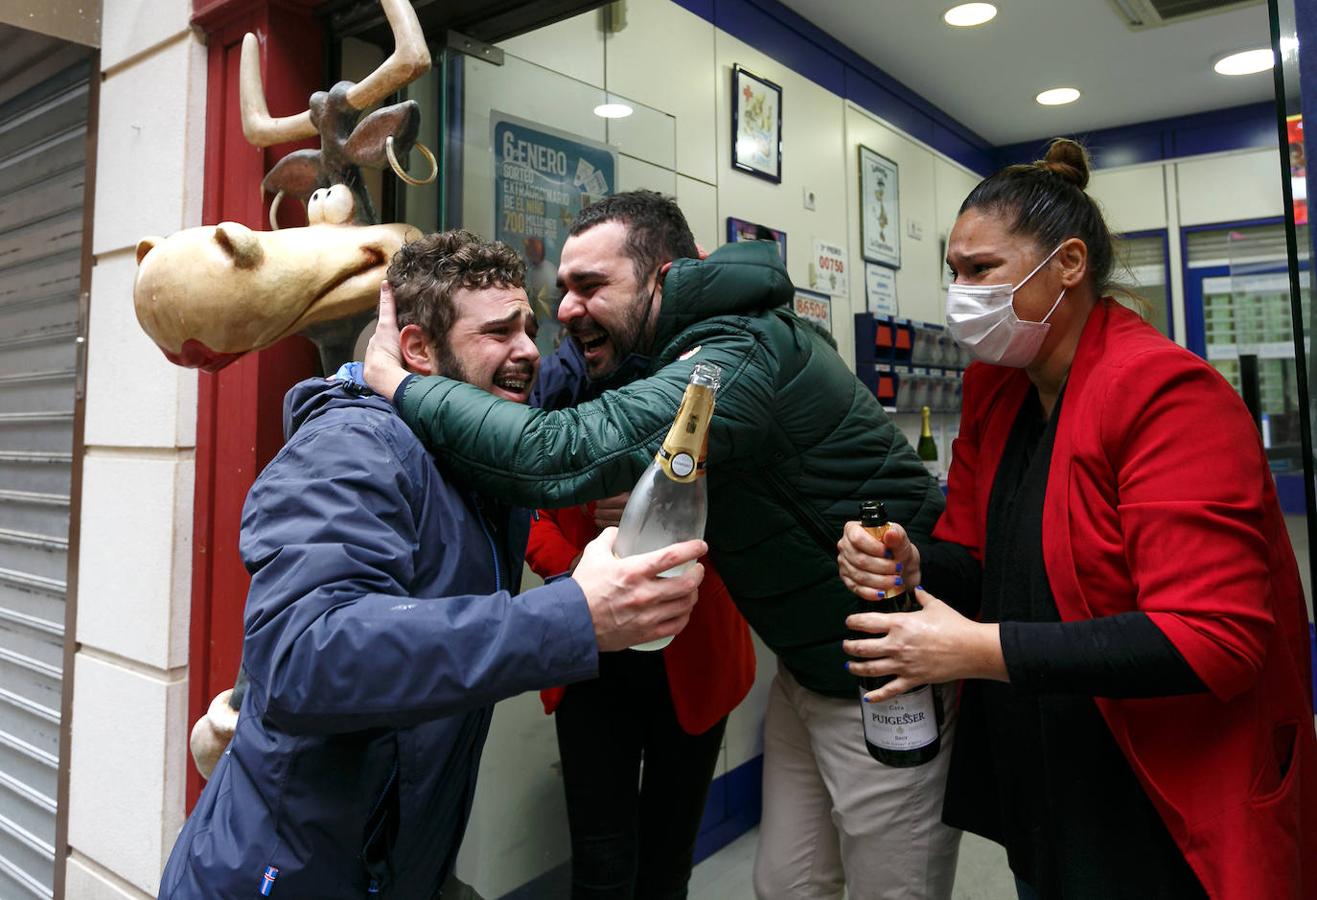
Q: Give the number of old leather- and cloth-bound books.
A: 0